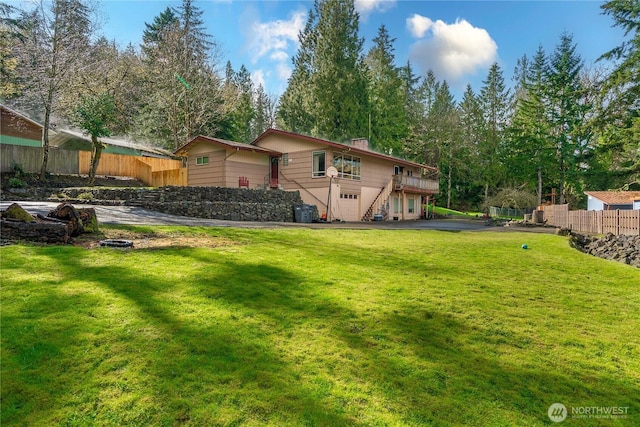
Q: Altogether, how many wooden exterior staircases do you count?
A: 1